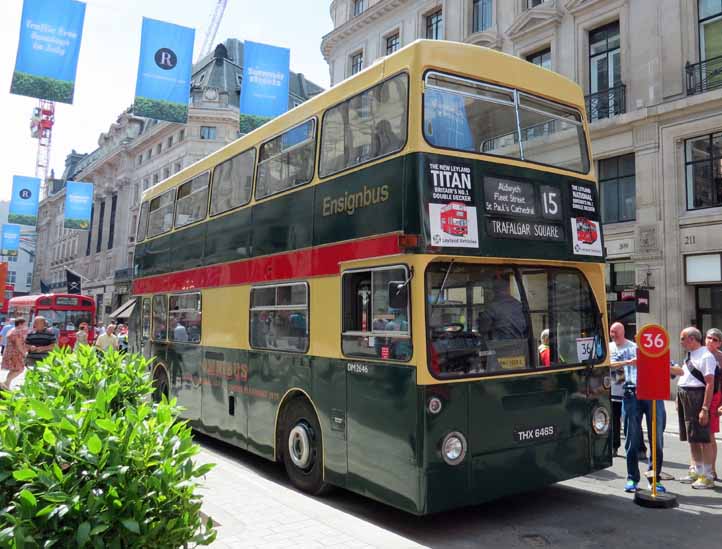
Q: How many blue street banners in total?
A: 6